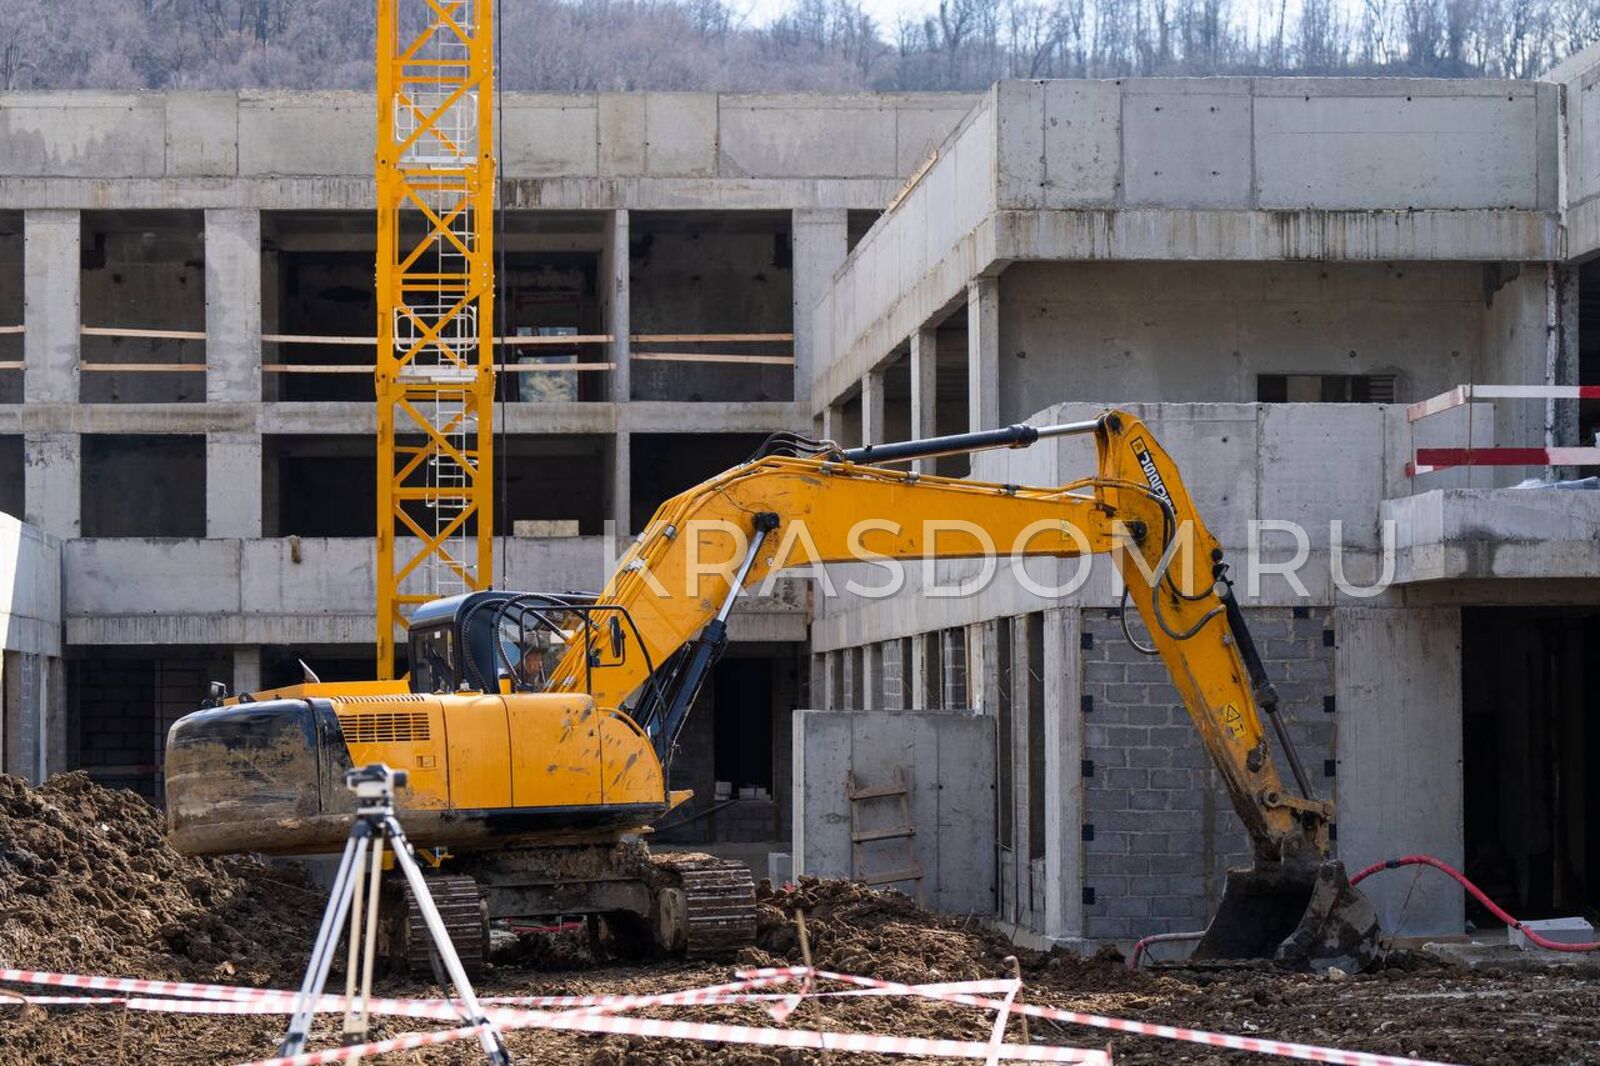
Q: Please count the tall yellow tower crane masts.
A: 1